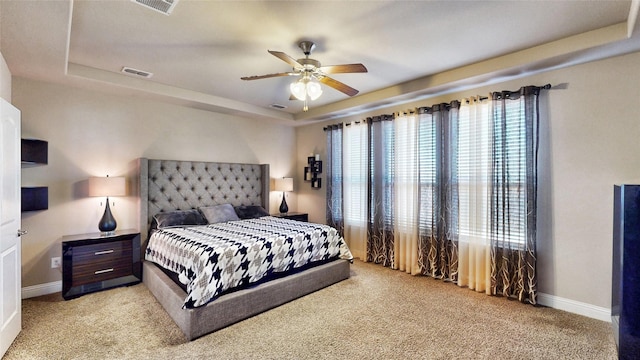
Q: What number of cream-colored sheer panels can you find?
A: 3